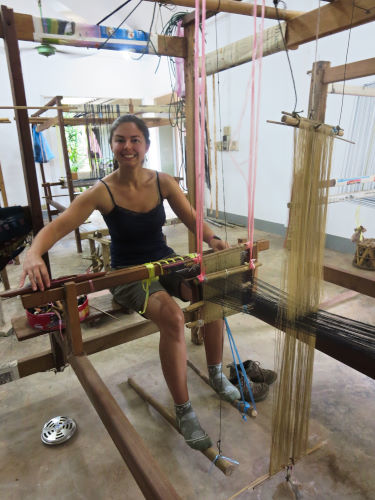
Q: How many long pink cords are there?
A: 4